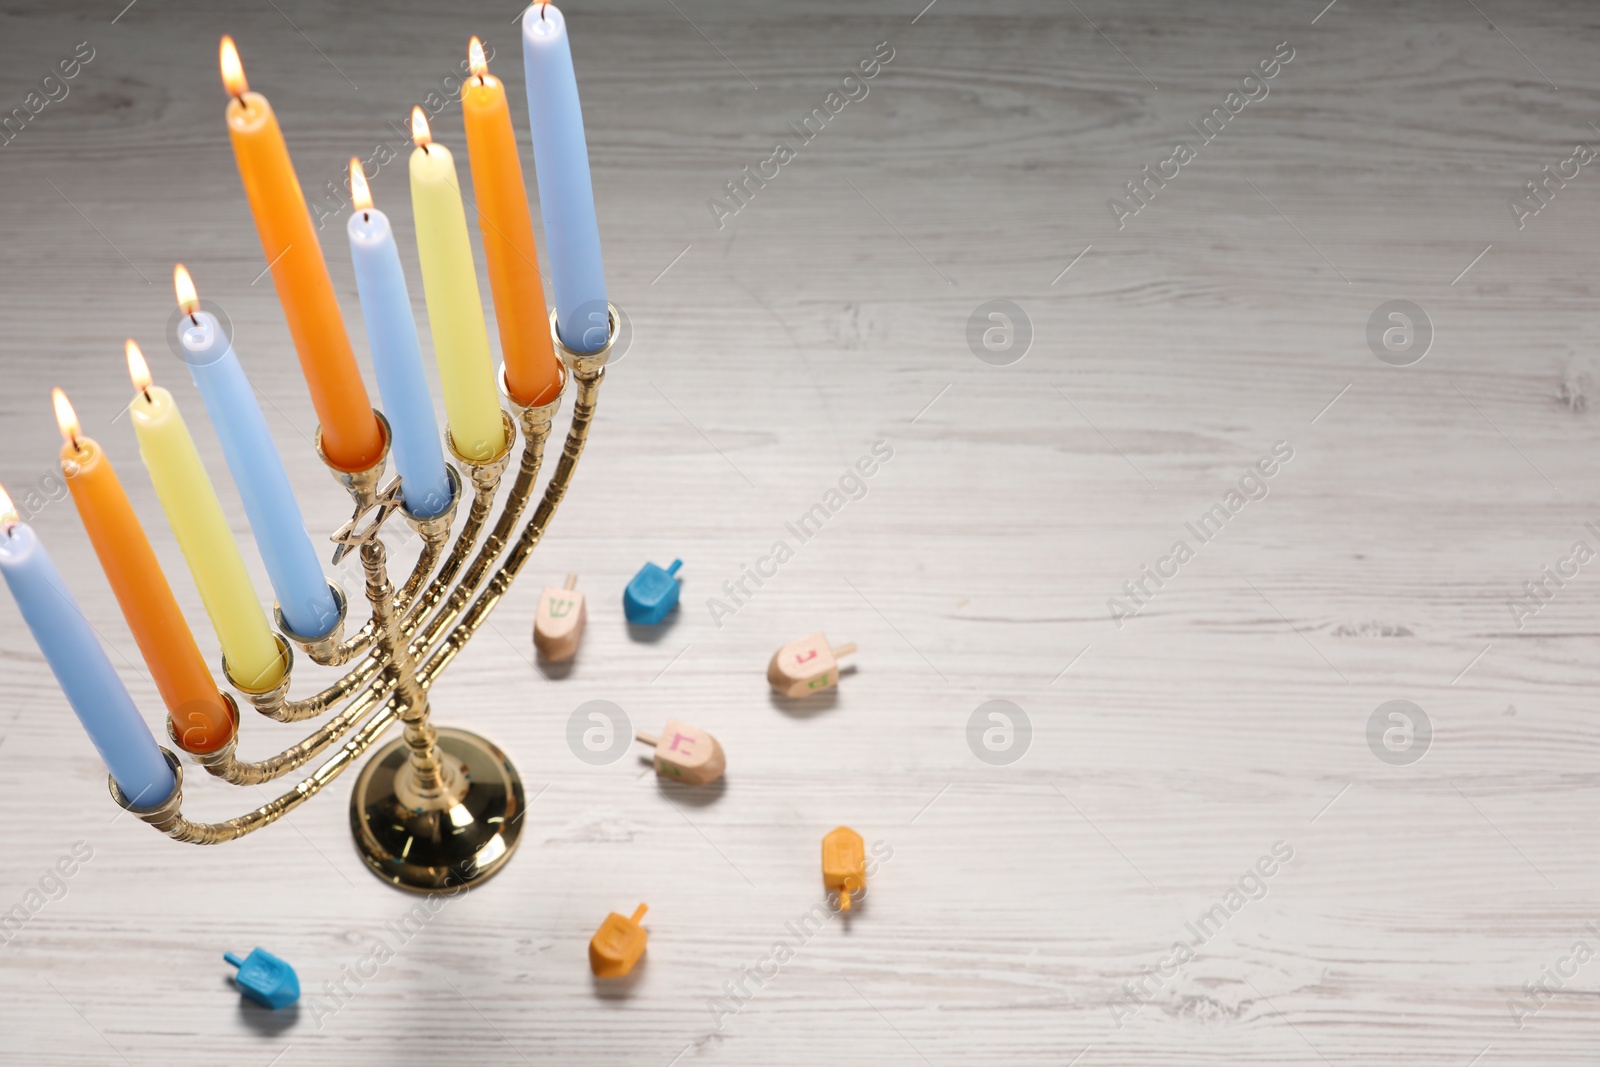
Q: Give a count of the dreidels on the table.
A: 7